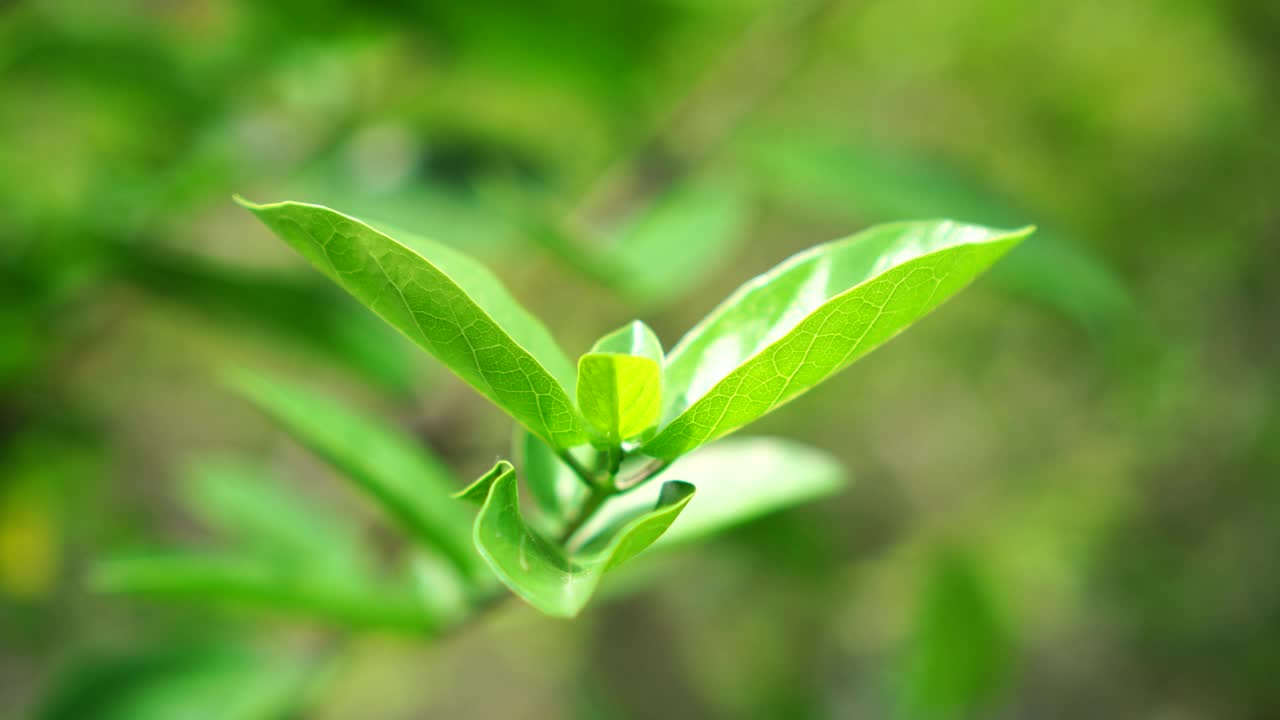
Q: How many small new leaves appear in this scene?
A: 2